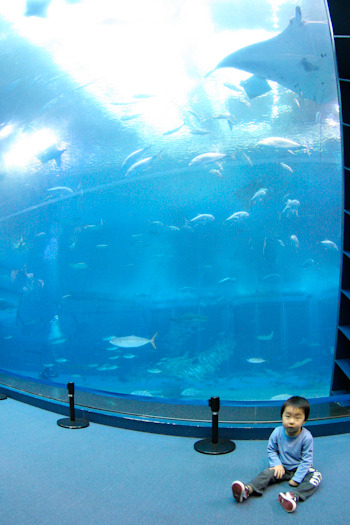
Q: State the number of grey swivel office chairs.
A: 0